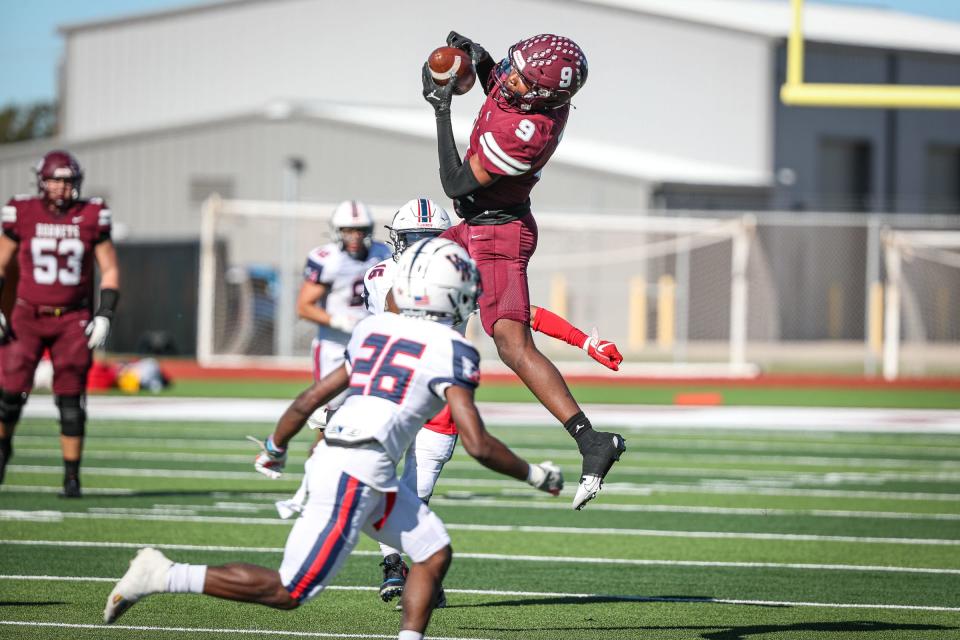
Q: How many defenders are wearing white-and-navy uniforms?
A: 3